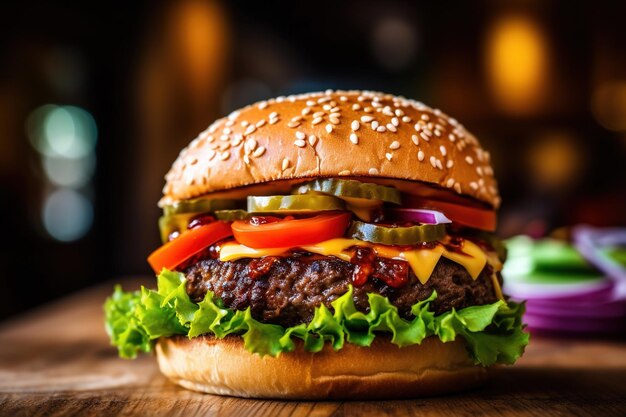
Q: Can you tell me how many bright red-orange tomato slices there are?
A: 3